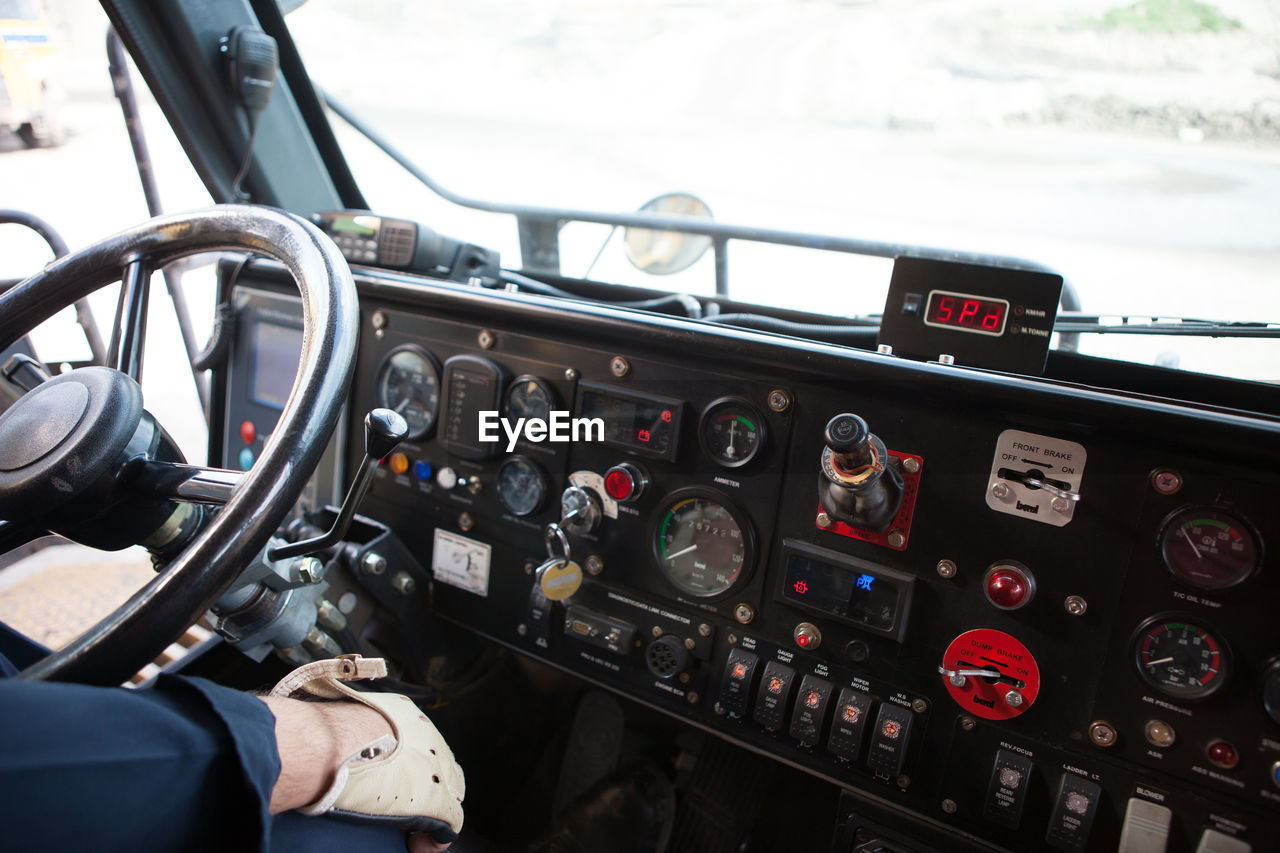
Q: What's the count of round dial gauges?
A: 8